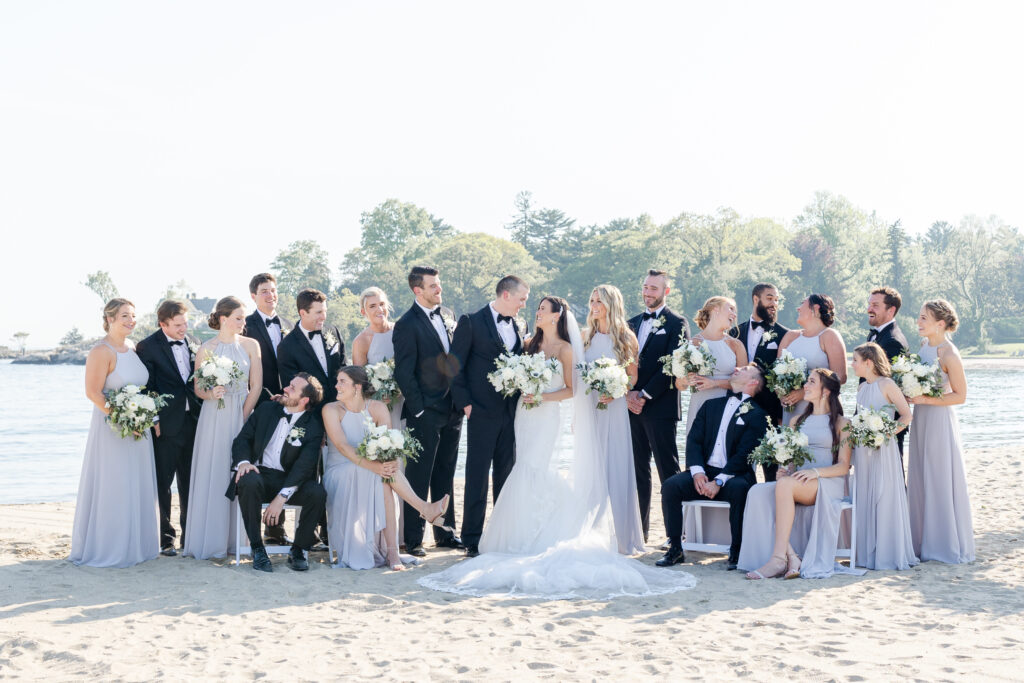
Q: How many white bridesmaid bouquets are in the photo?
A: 10